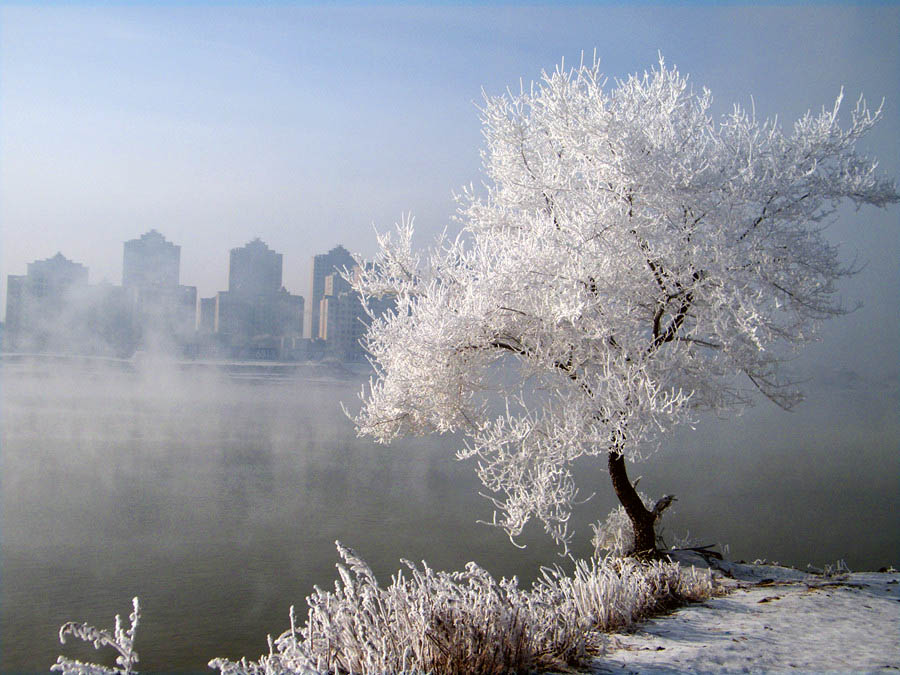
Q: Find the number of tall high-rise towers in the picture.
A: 4